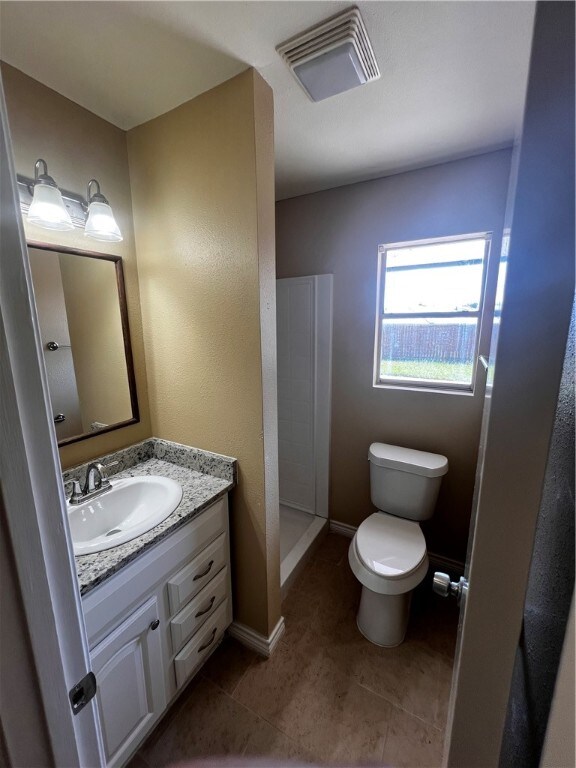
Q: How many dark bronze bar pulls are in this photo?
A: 3